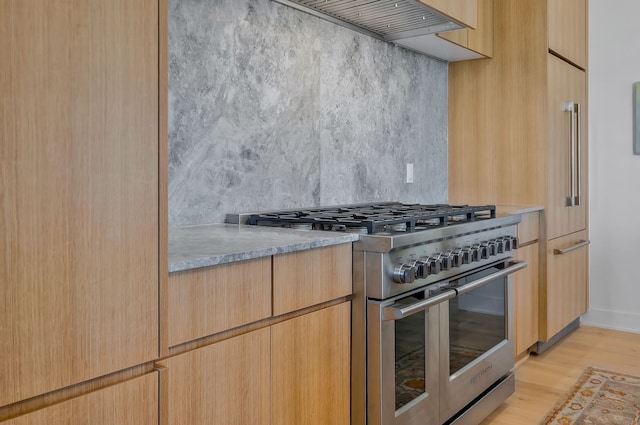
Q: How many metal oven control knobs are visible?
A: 12